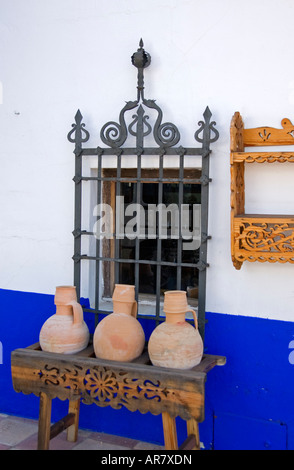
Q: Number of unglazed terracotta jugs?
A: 3